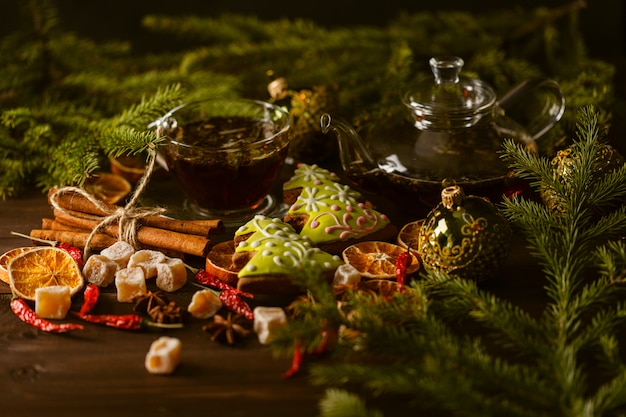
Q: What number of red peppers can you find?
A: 9